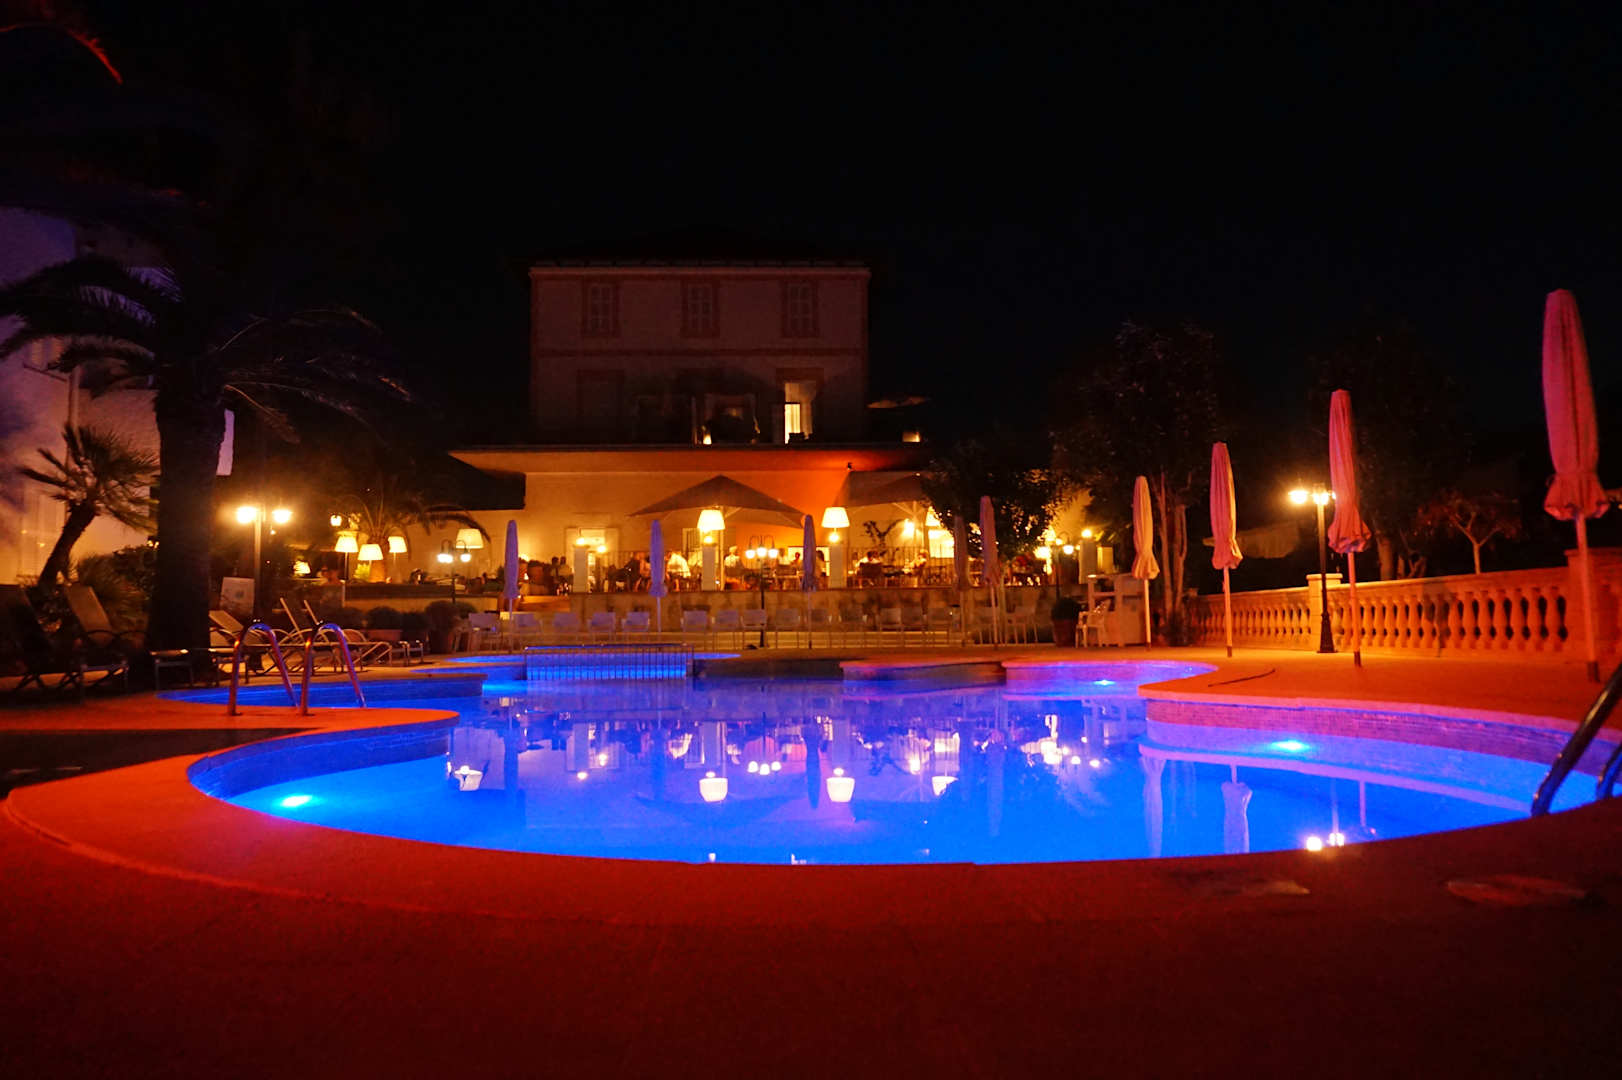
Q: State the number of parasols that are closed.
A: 9